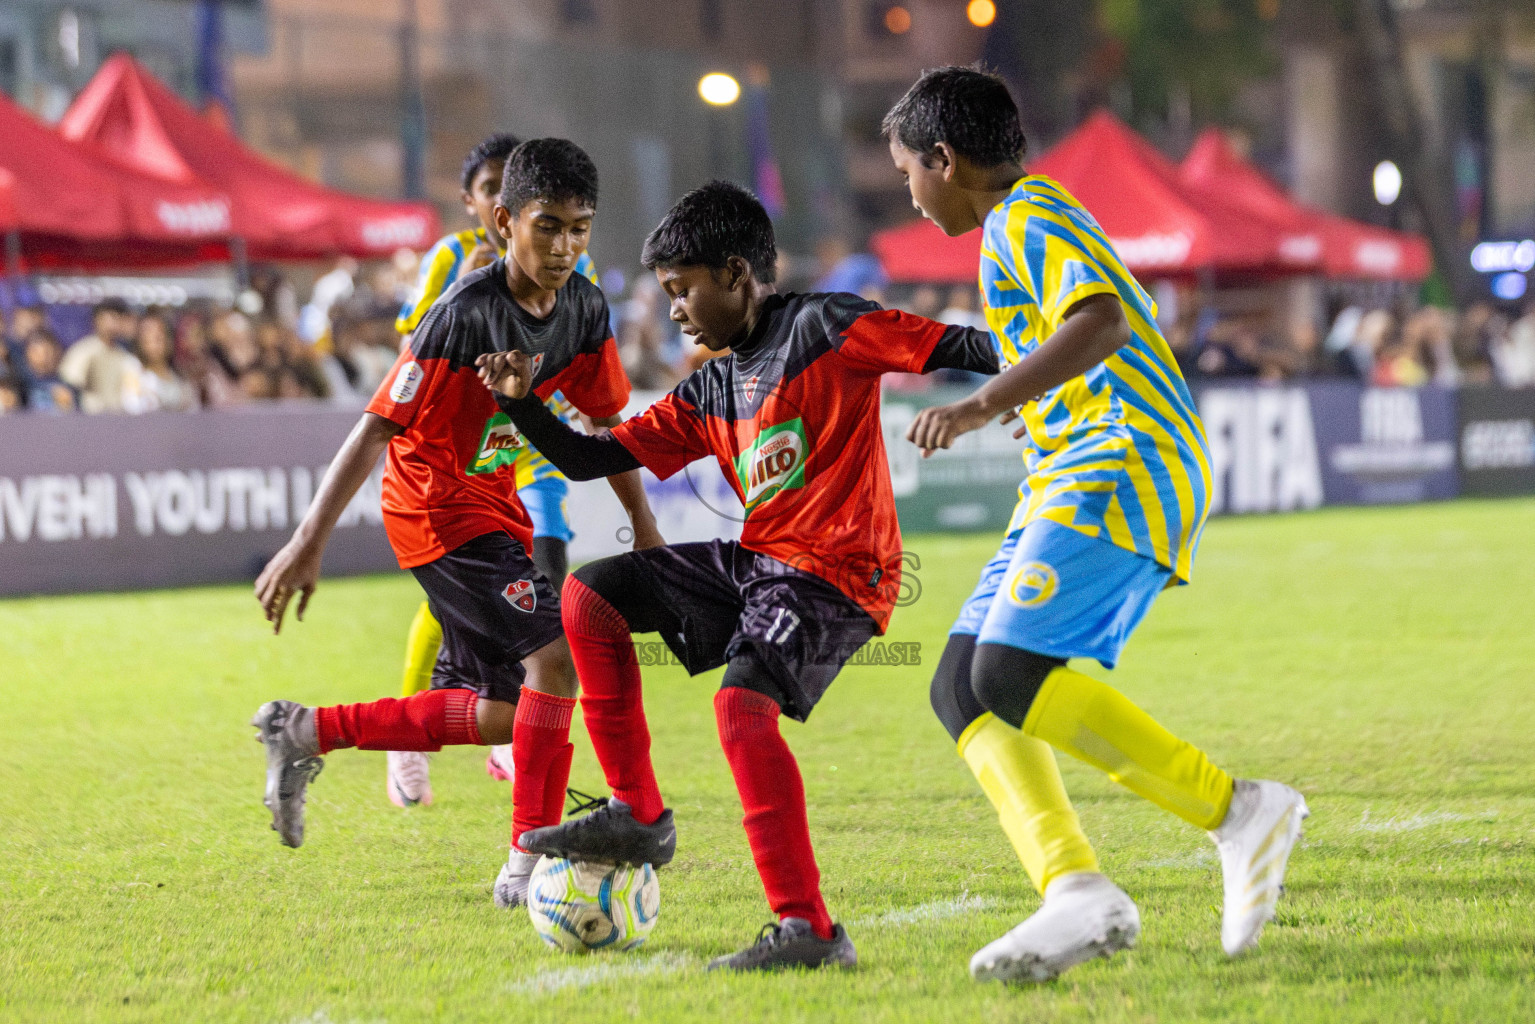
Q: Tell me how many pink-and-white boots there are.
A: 2